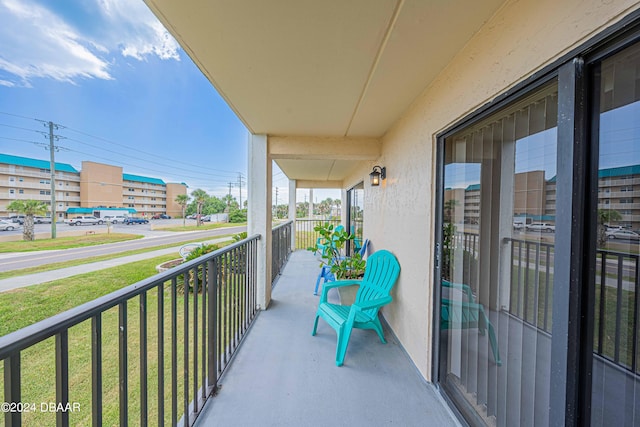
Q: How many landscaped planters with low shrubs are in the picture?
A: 1